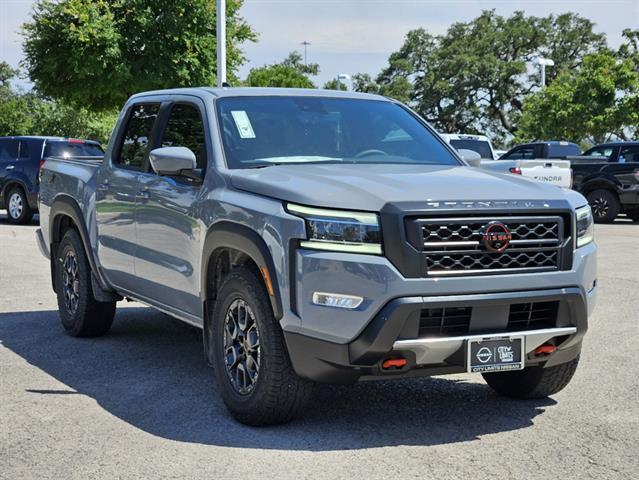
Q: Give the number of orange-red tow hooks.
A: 2